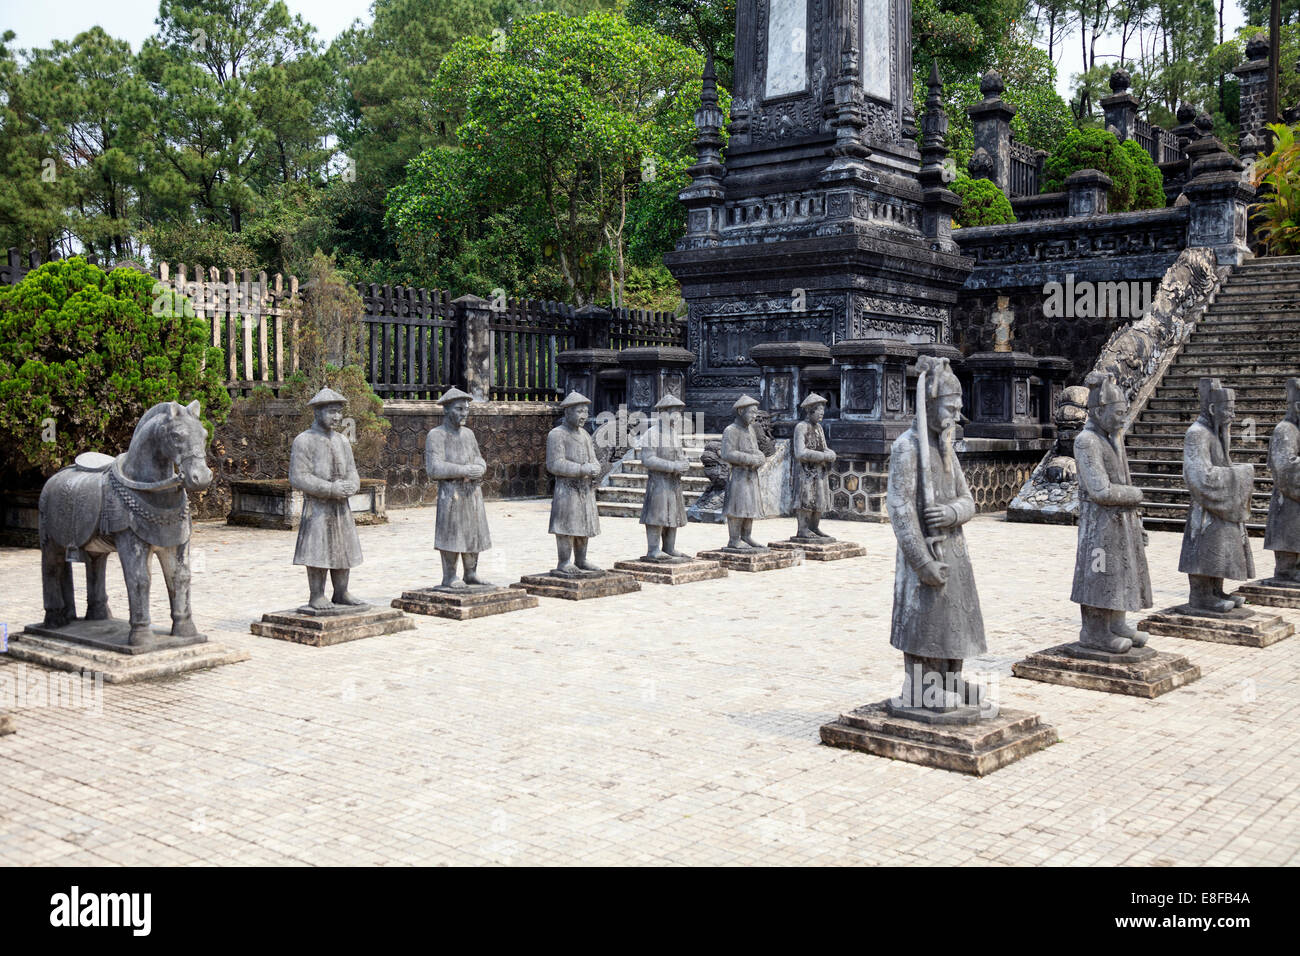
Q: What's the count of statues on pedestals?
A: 11